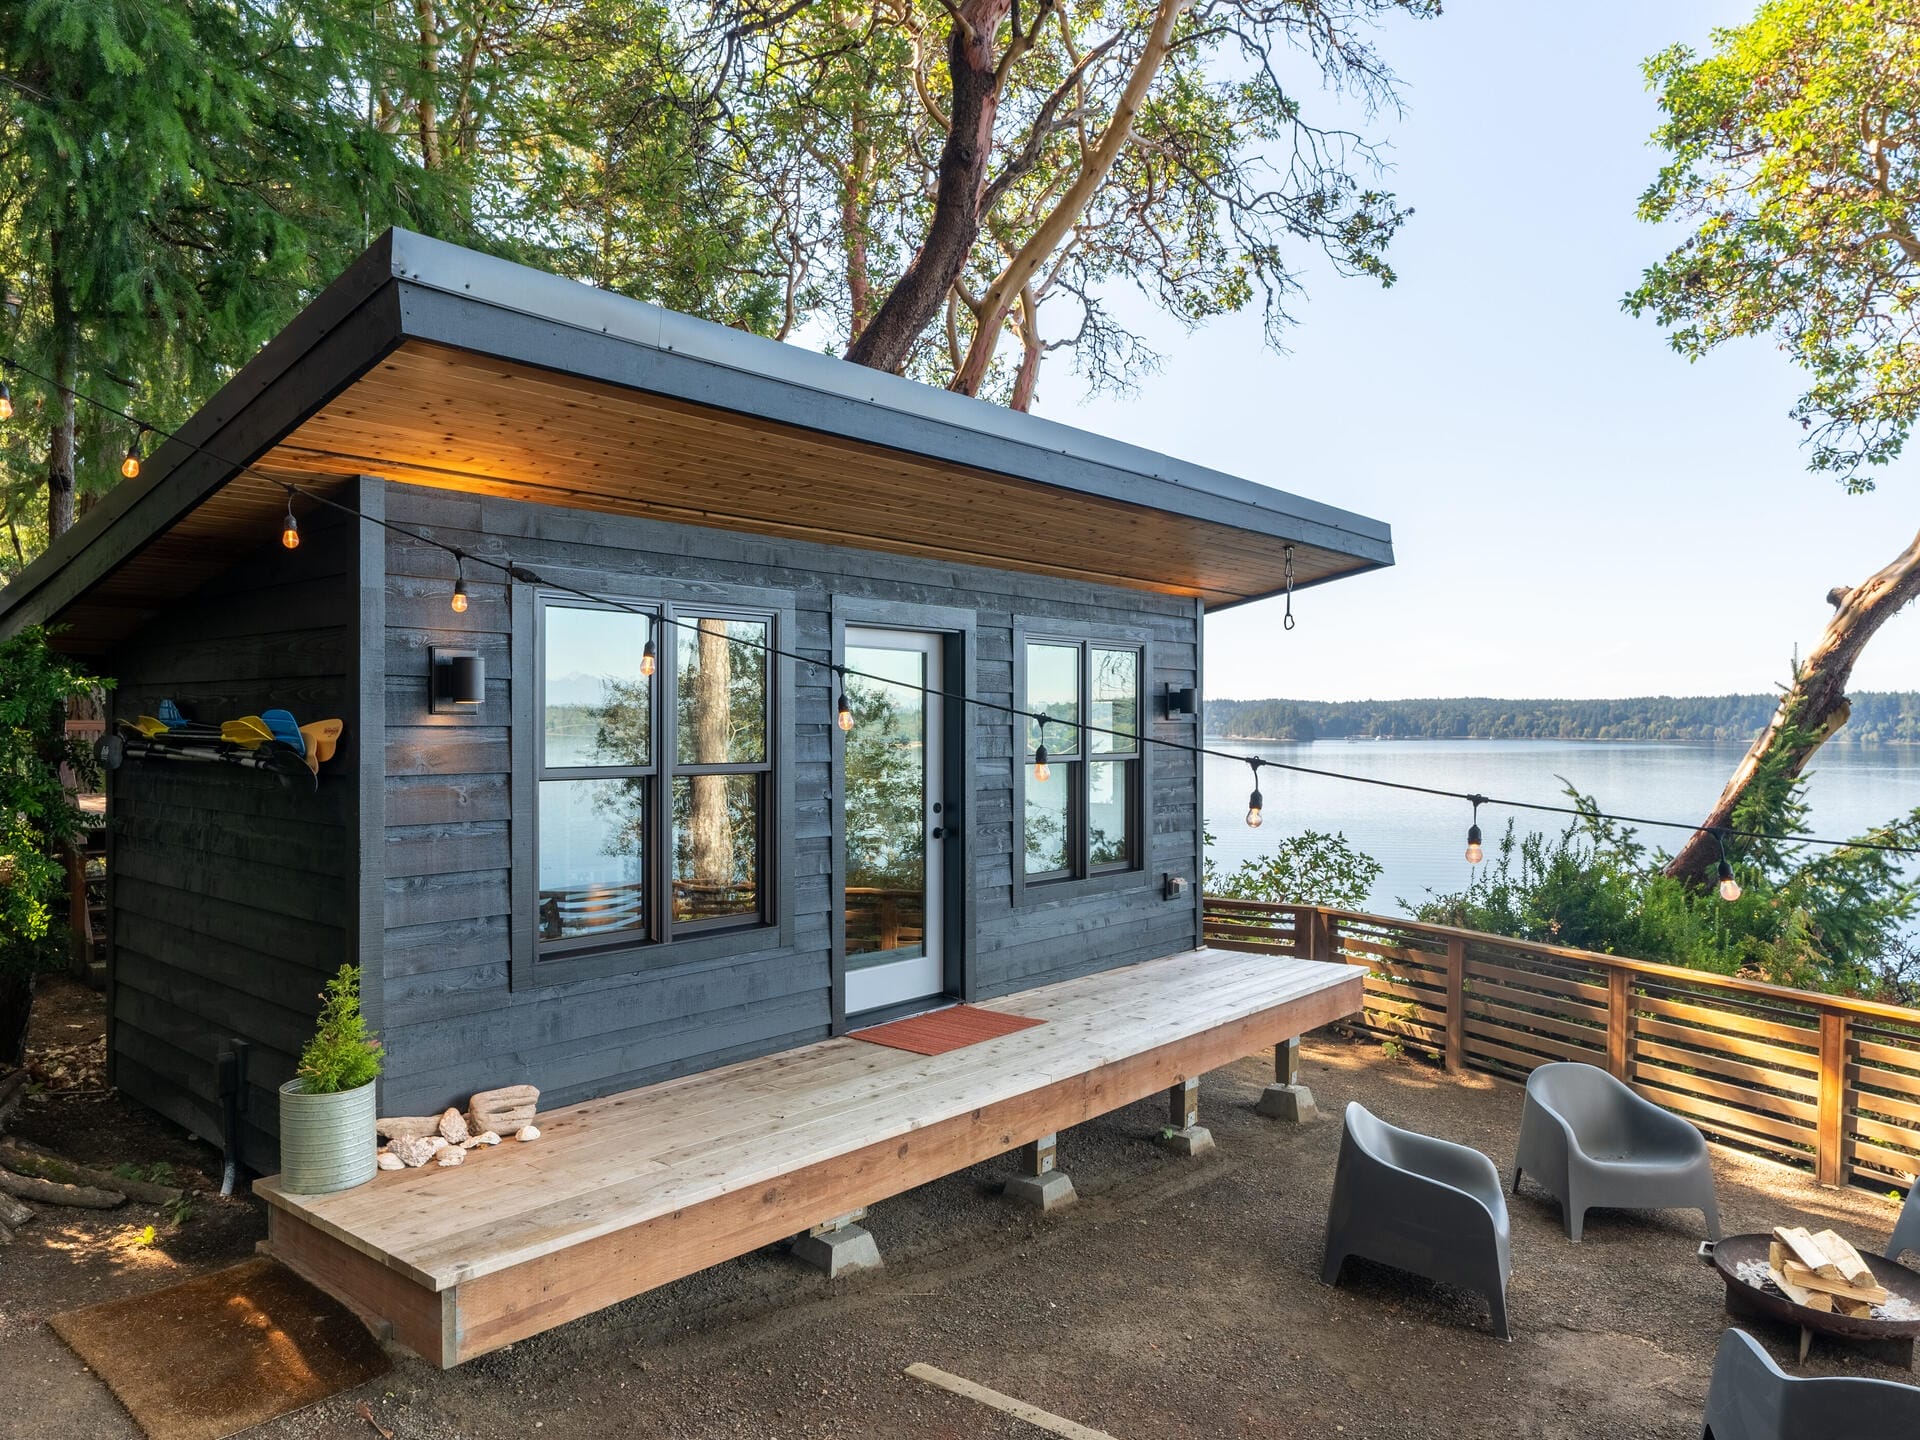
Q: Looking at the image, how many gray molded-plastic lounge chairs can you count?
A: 4